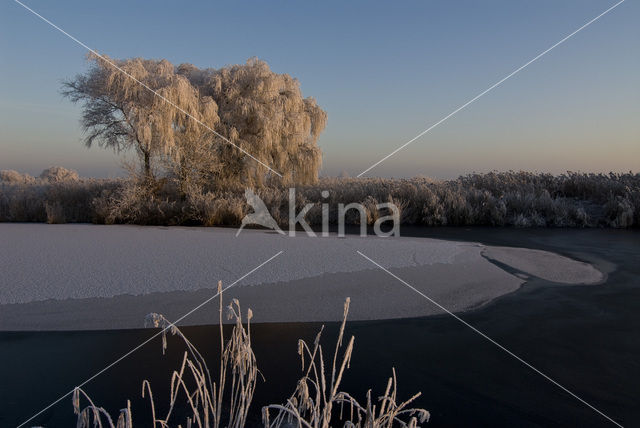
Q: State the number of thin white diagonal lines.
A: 4